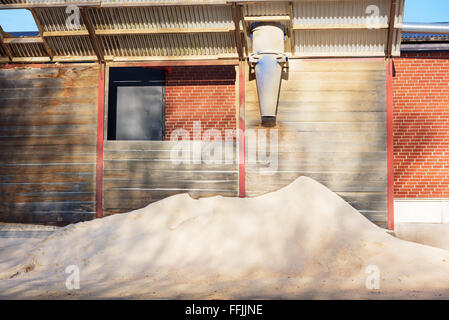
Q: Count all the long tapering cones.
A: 1